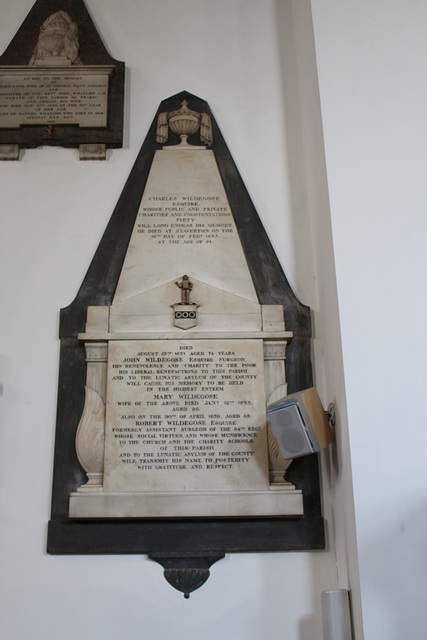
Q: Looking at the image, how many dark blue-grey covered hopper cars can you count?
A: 0